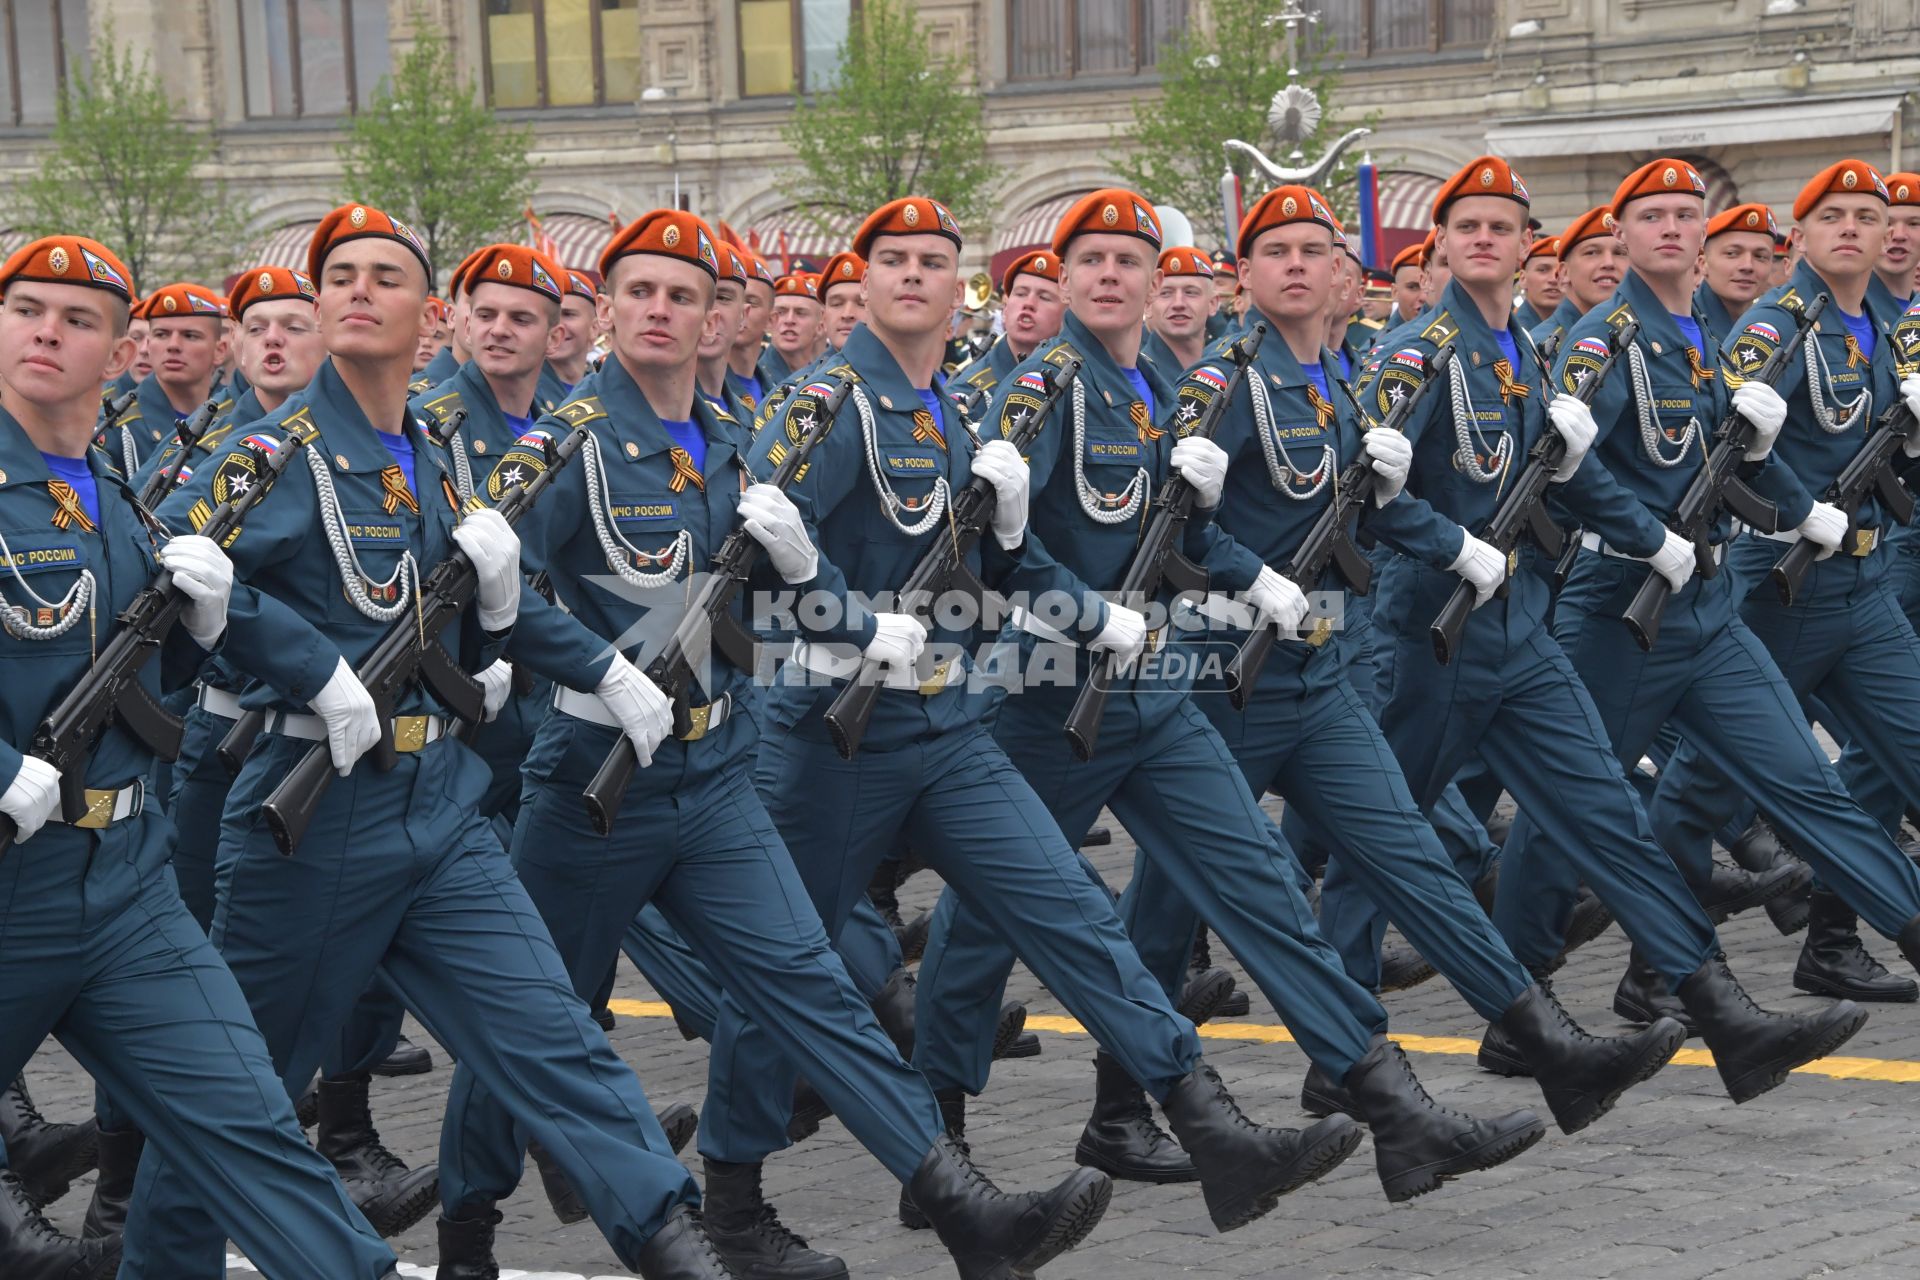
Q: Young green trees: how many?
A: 4